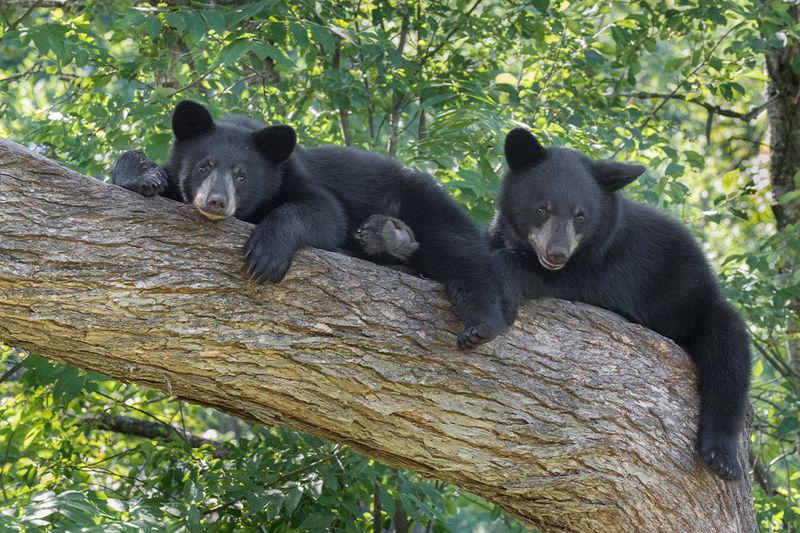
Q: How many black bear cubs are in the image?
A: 2